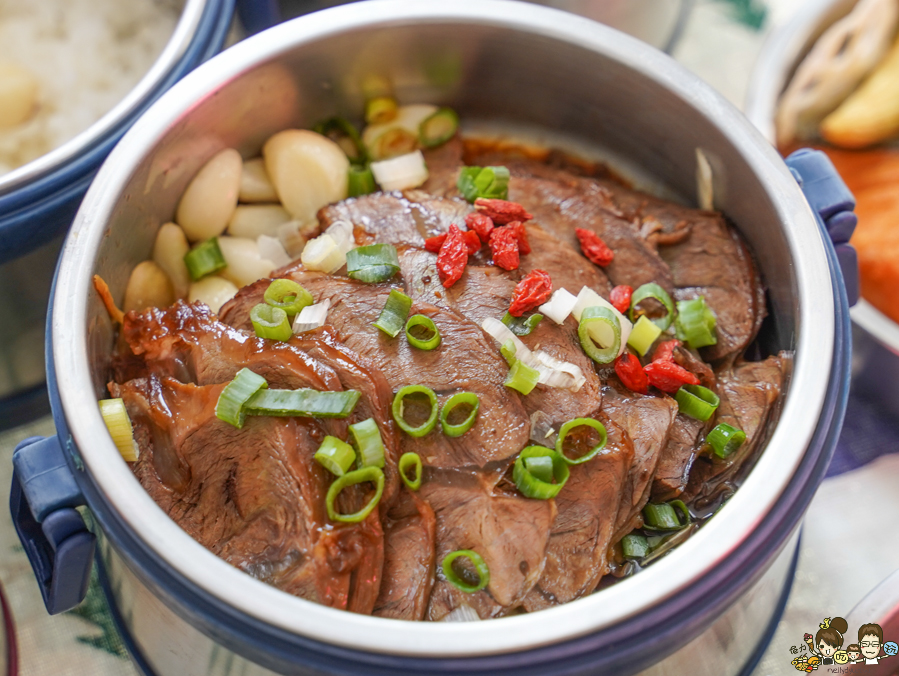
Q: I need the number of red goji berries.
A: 12